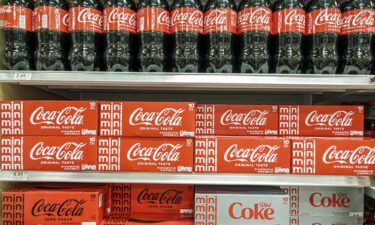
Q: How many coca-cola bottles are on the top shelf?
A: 11